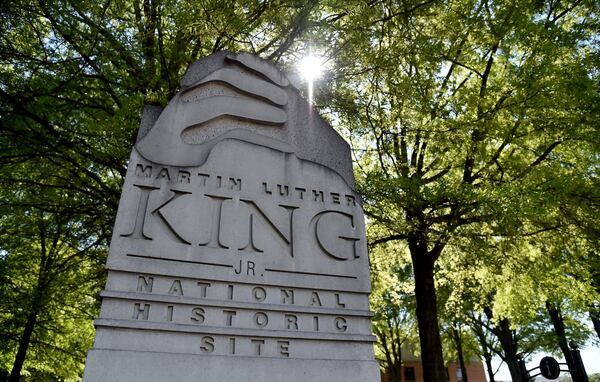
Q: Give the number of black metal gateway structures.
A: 1